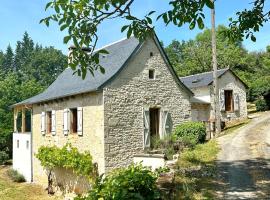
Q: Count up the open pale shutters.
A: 8